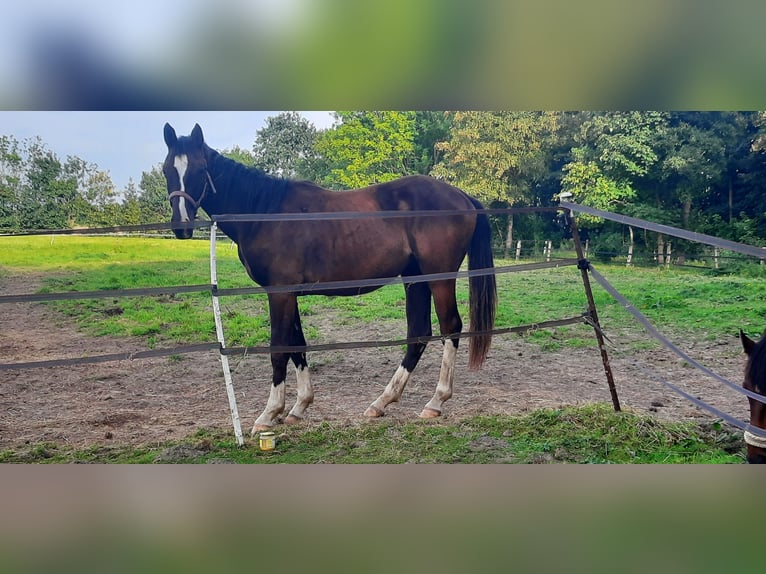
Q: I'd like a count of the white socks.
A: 4